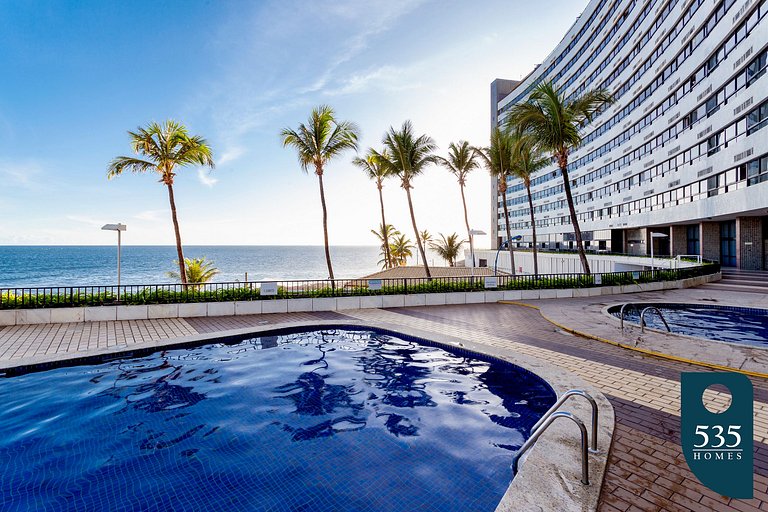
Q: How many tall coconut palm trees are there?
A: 8